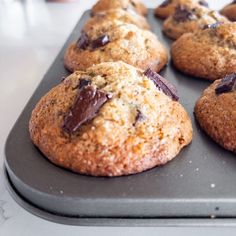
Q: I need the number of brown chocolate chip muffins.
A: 9